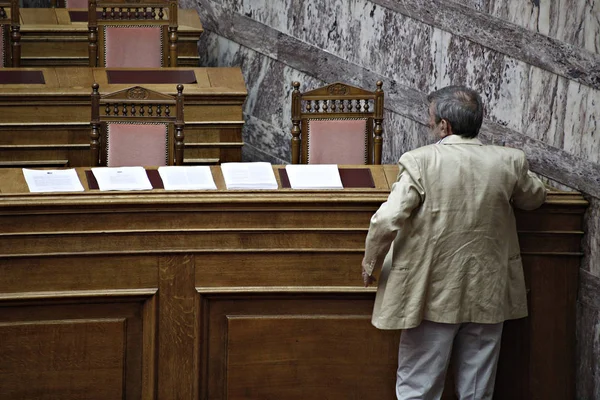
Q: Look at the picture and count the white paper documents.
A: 5